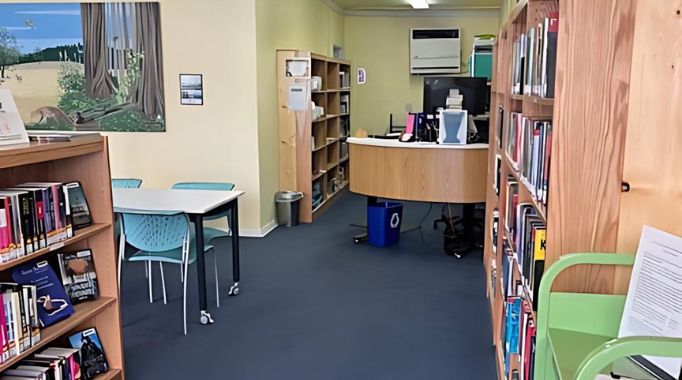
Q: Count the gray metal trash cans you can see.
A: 1